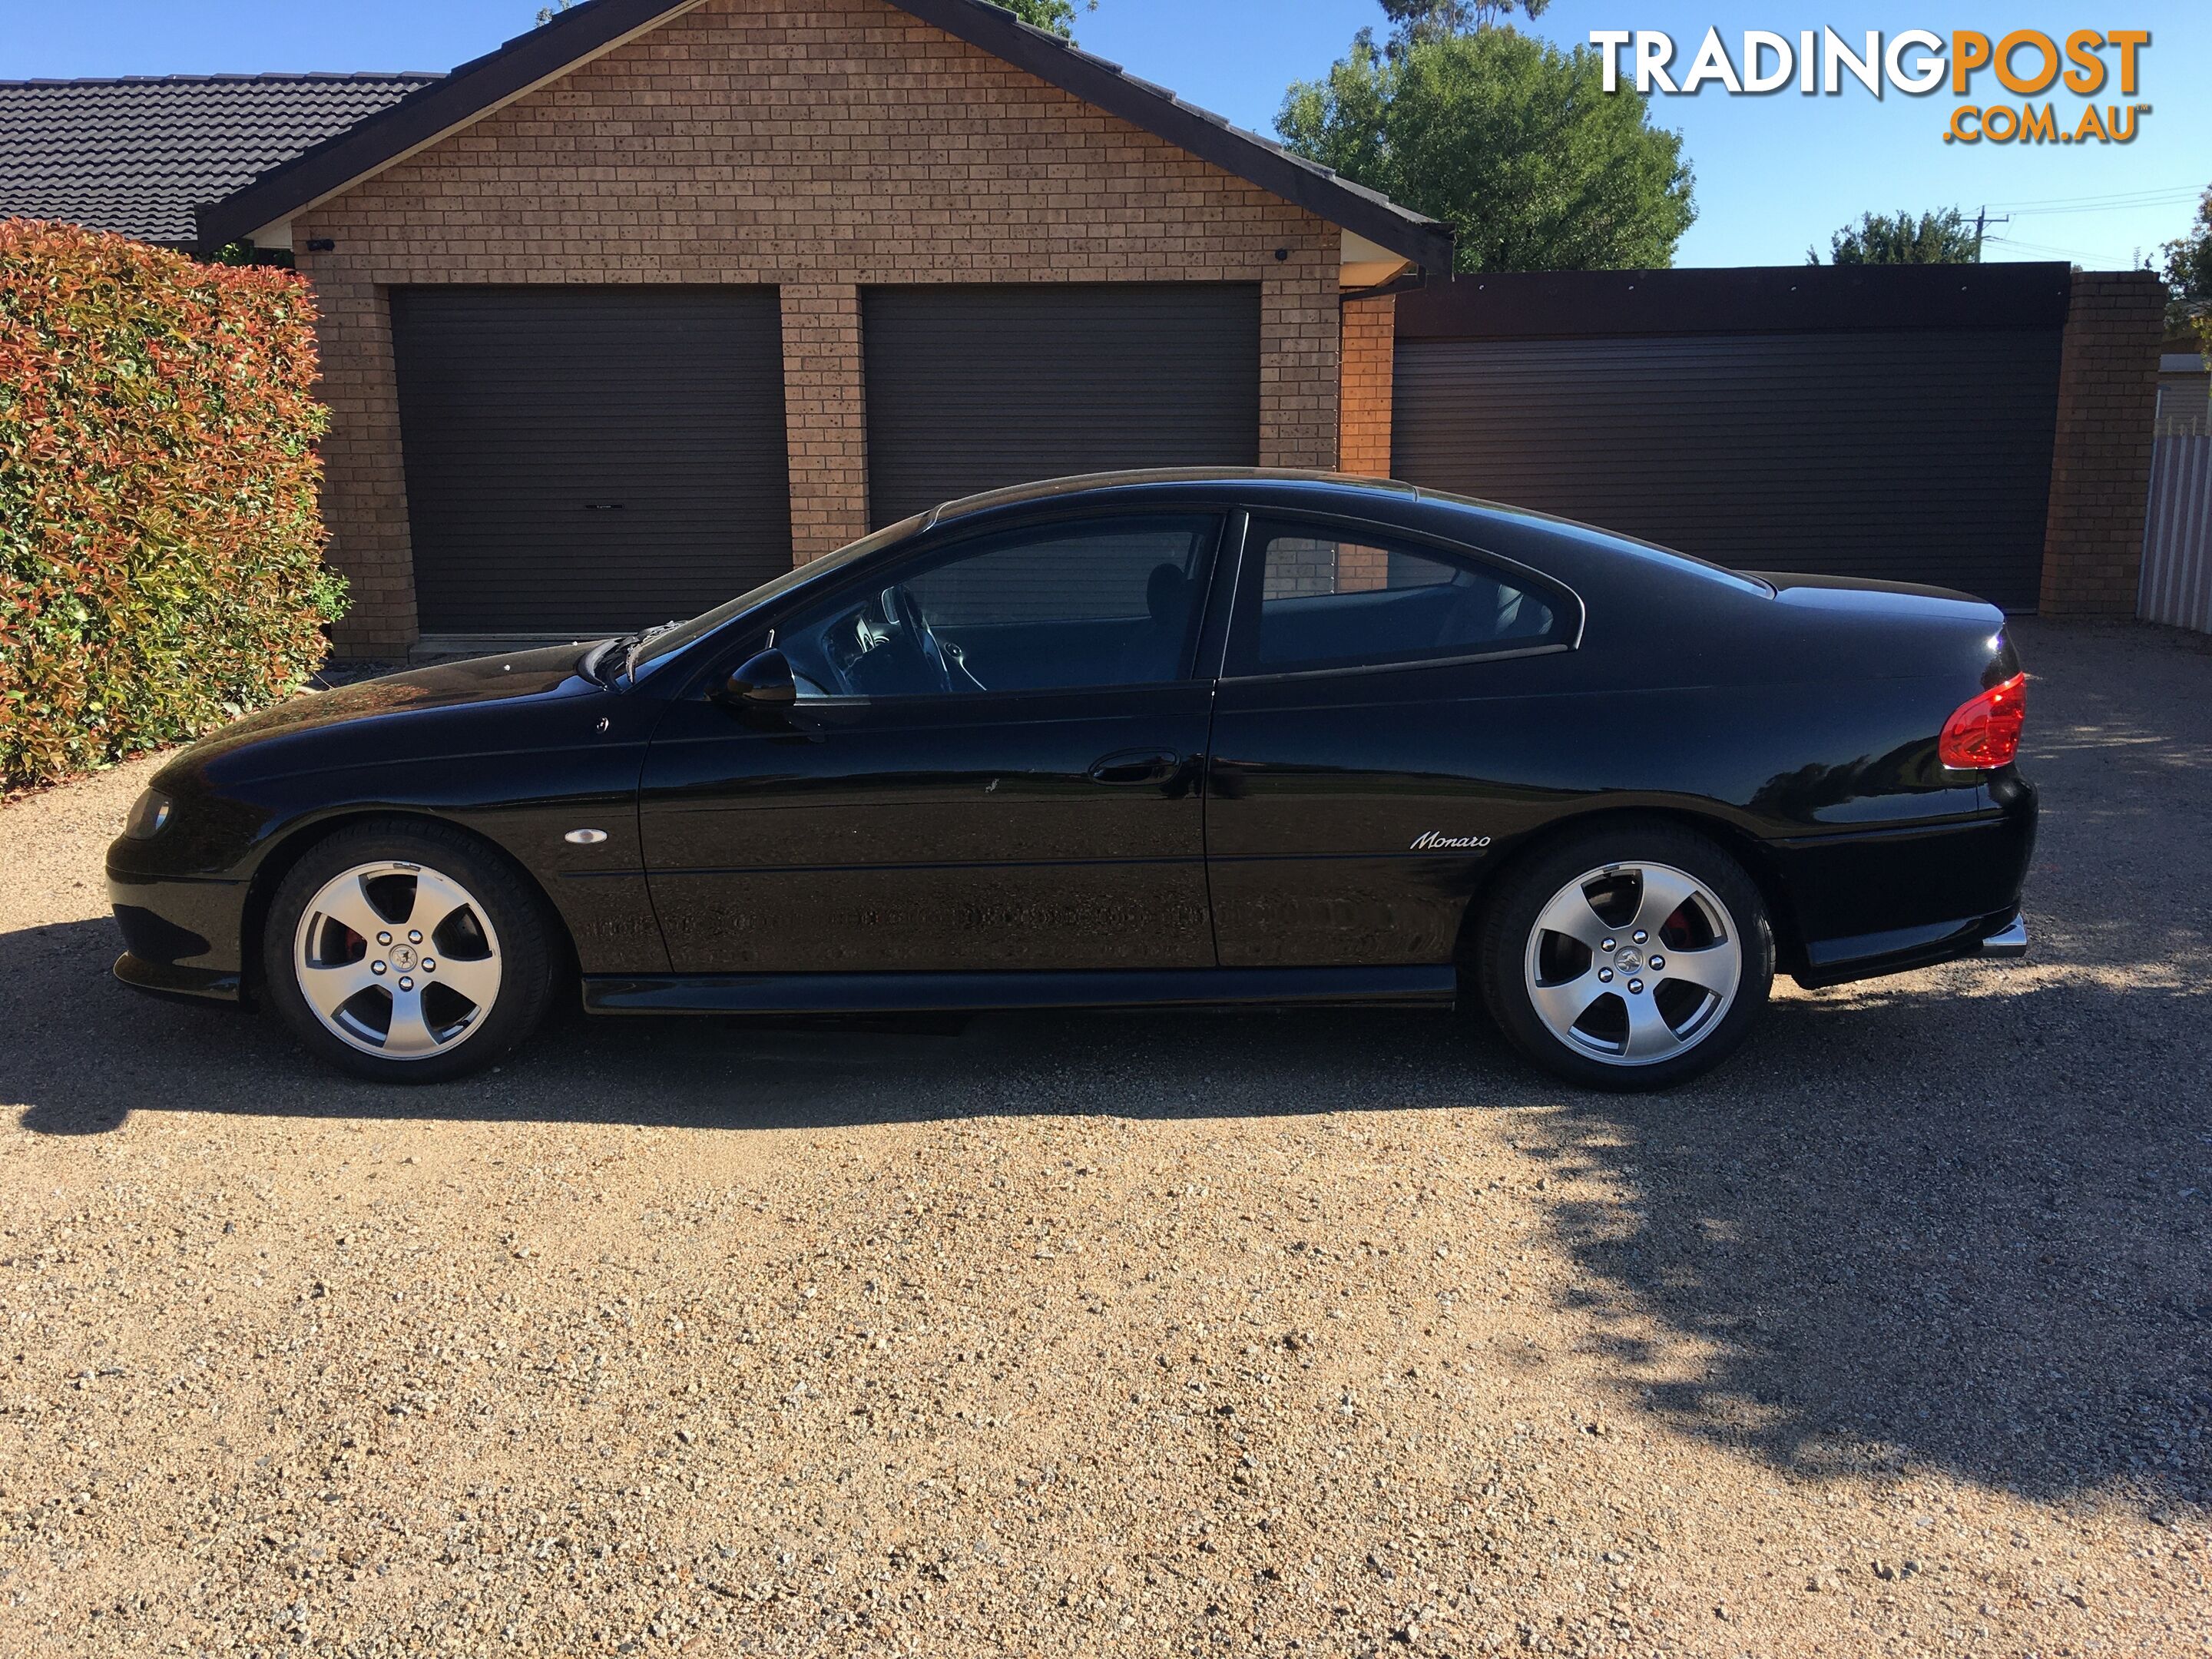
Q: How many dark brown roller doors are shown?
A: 3